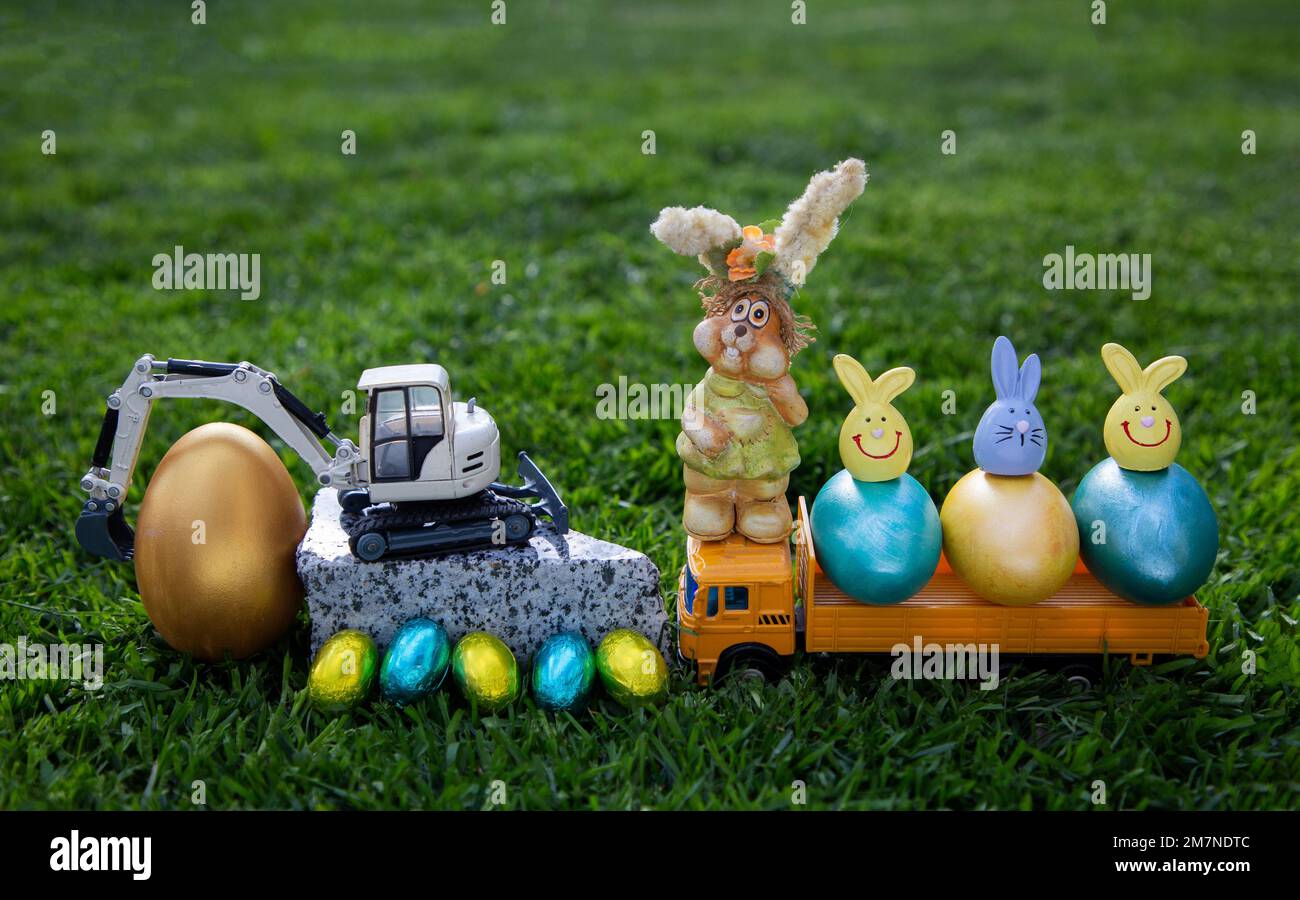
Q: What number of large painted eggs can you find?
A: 4